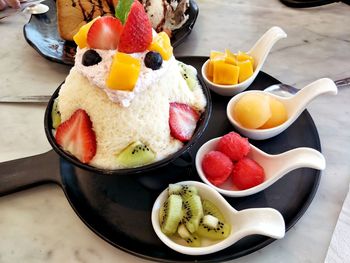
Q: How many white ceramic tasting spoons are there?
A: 4